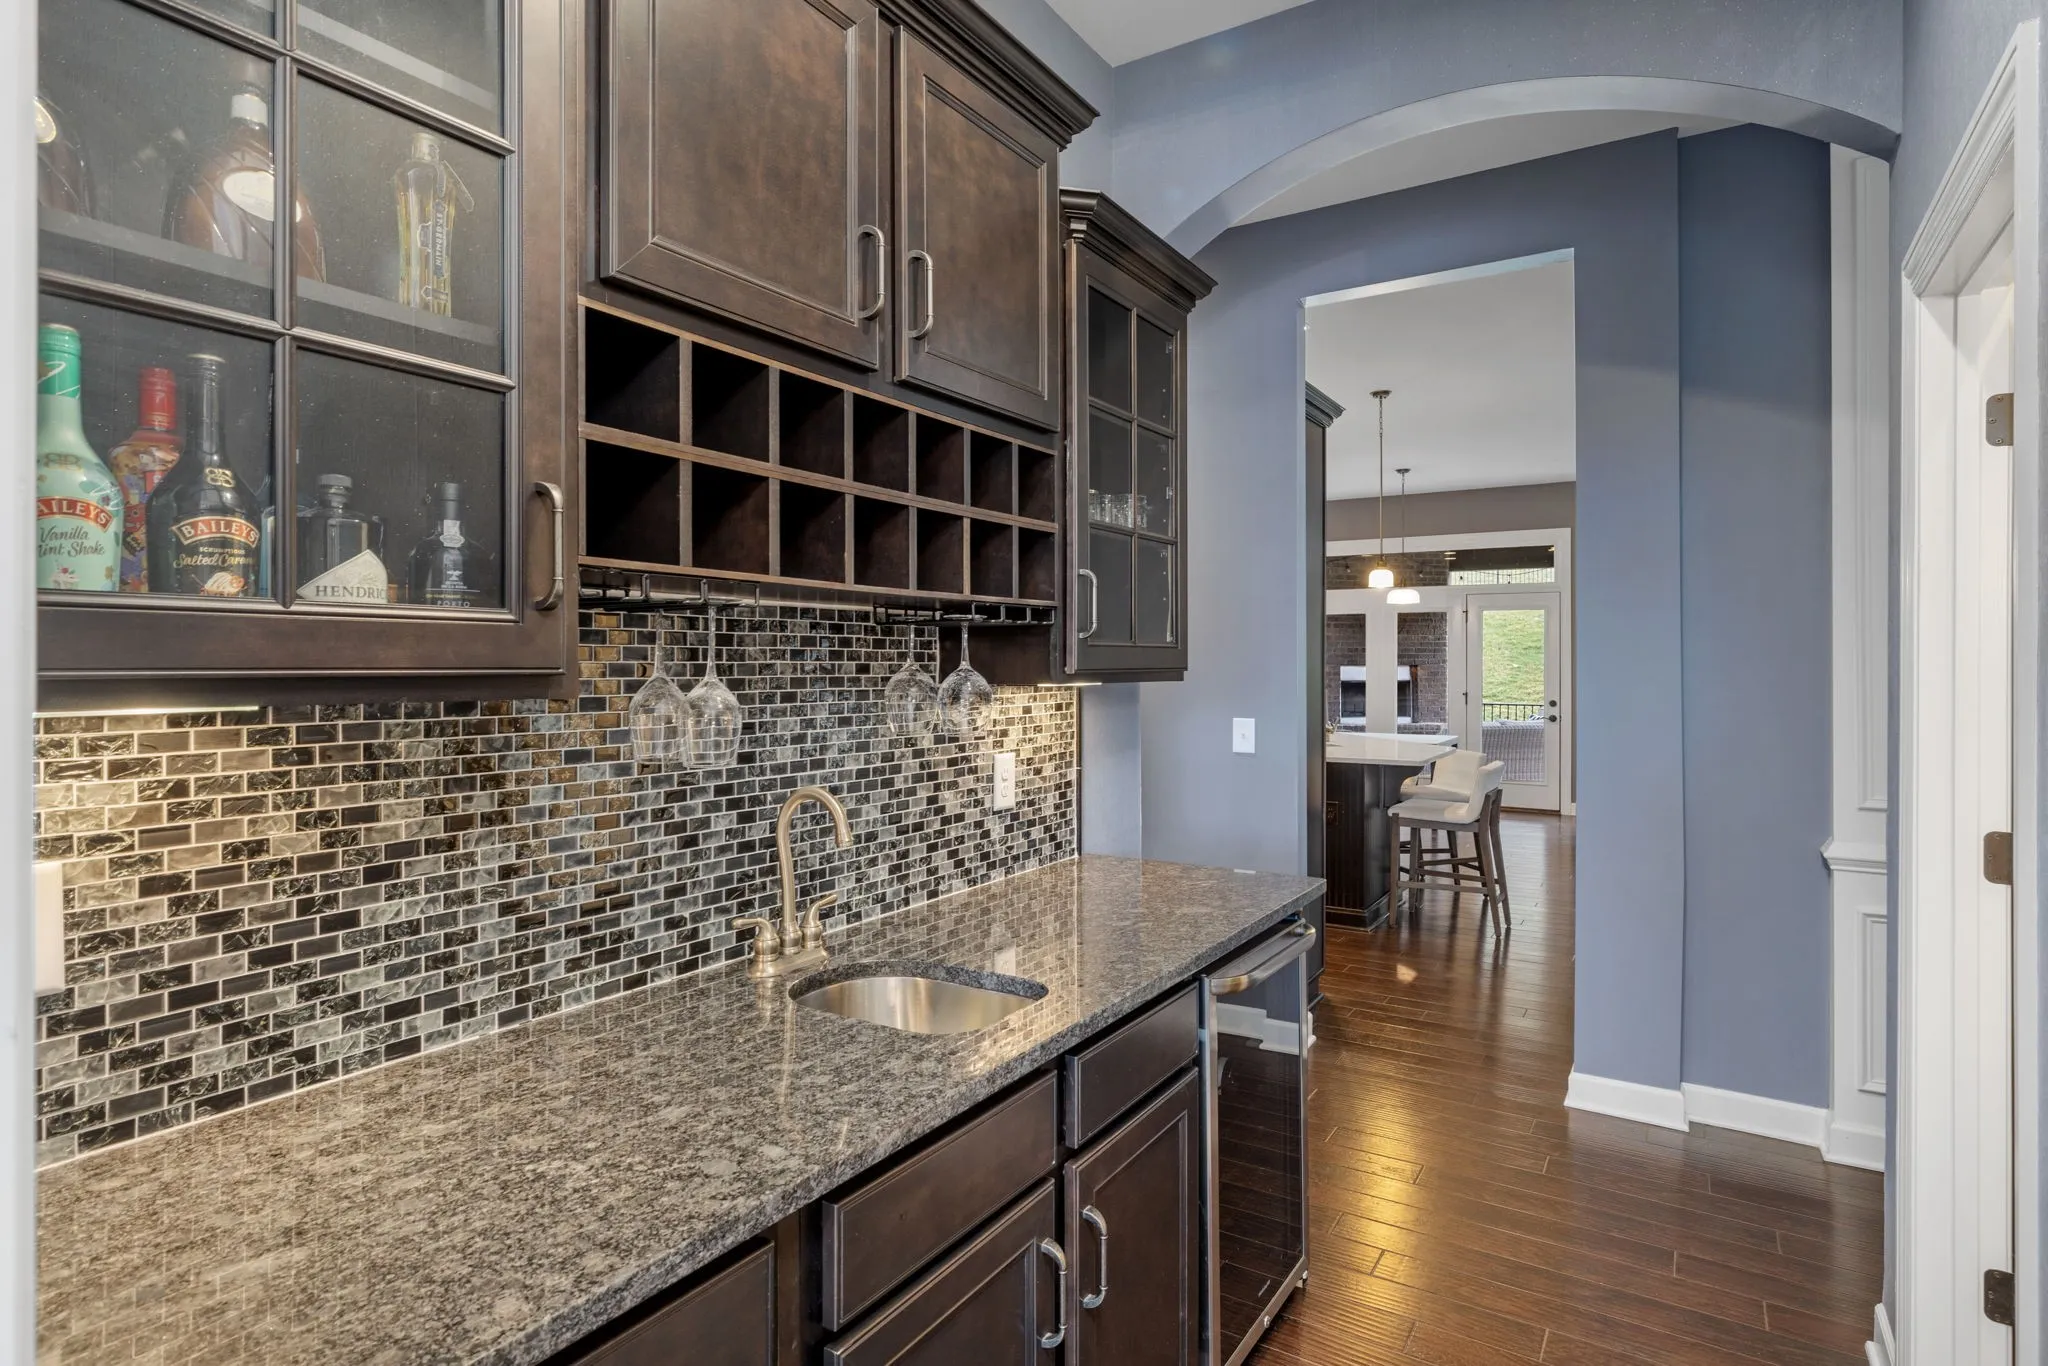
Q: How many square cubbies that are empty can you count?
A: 14